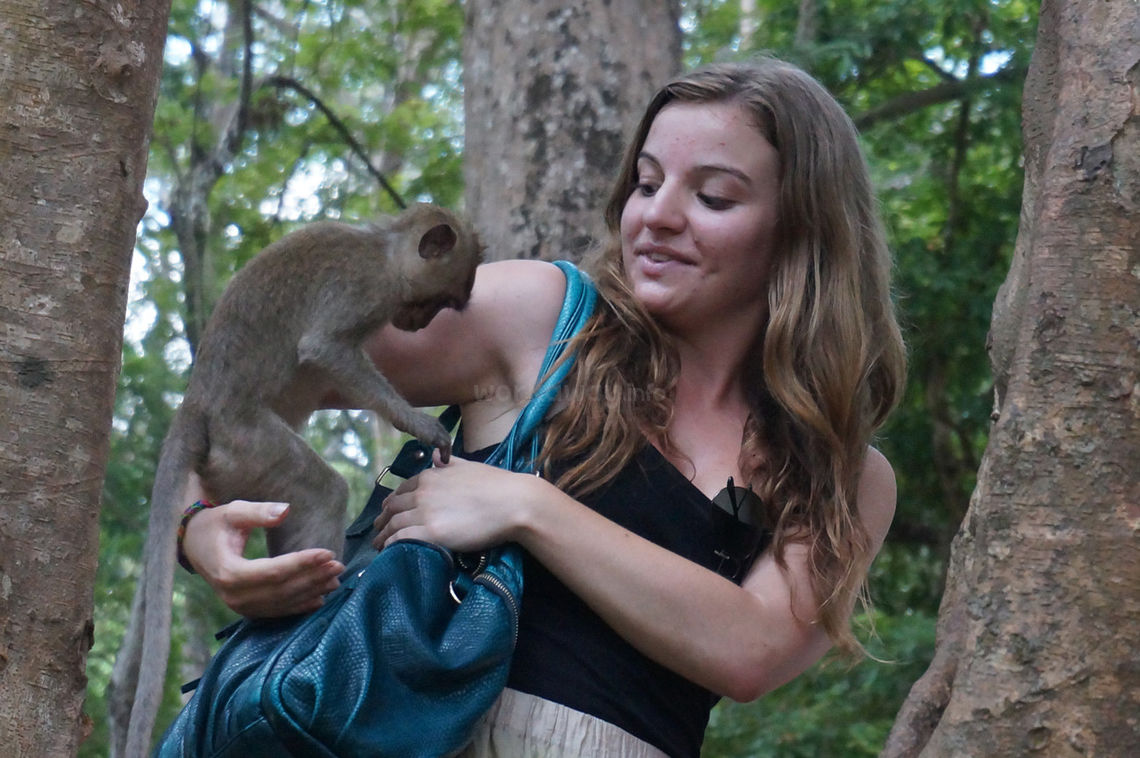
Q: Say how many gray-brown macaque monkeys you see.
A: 1